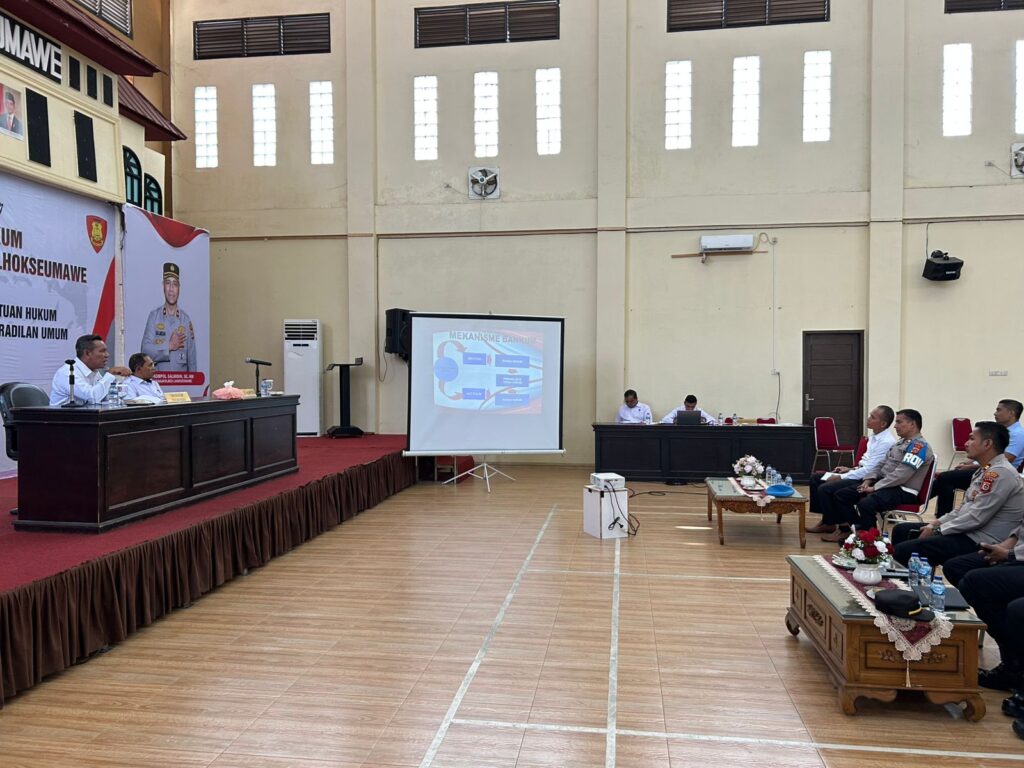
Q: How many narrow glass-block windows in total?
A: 11